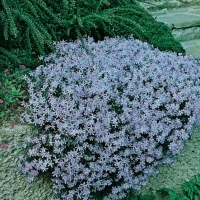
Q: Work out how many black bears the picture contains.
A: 0